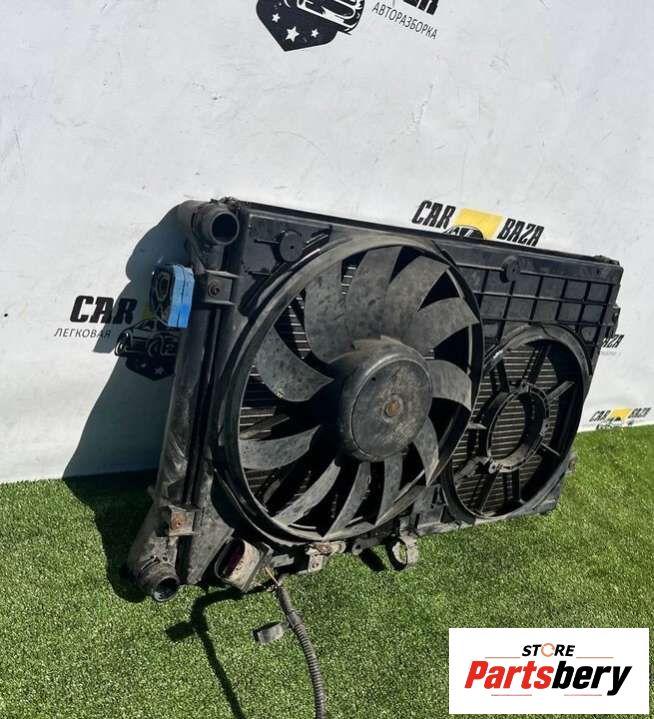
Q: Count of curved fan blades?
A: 11